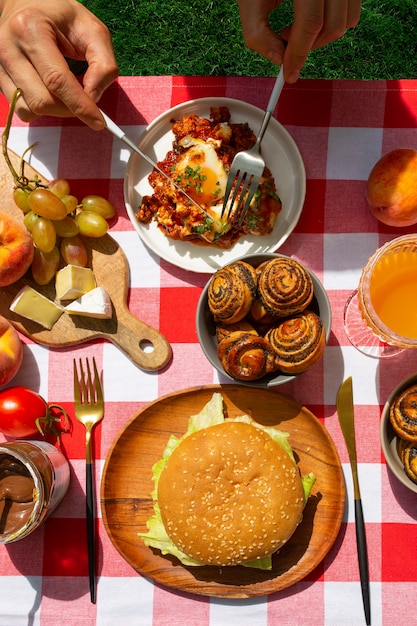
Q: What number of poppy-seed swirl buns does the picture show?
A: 6